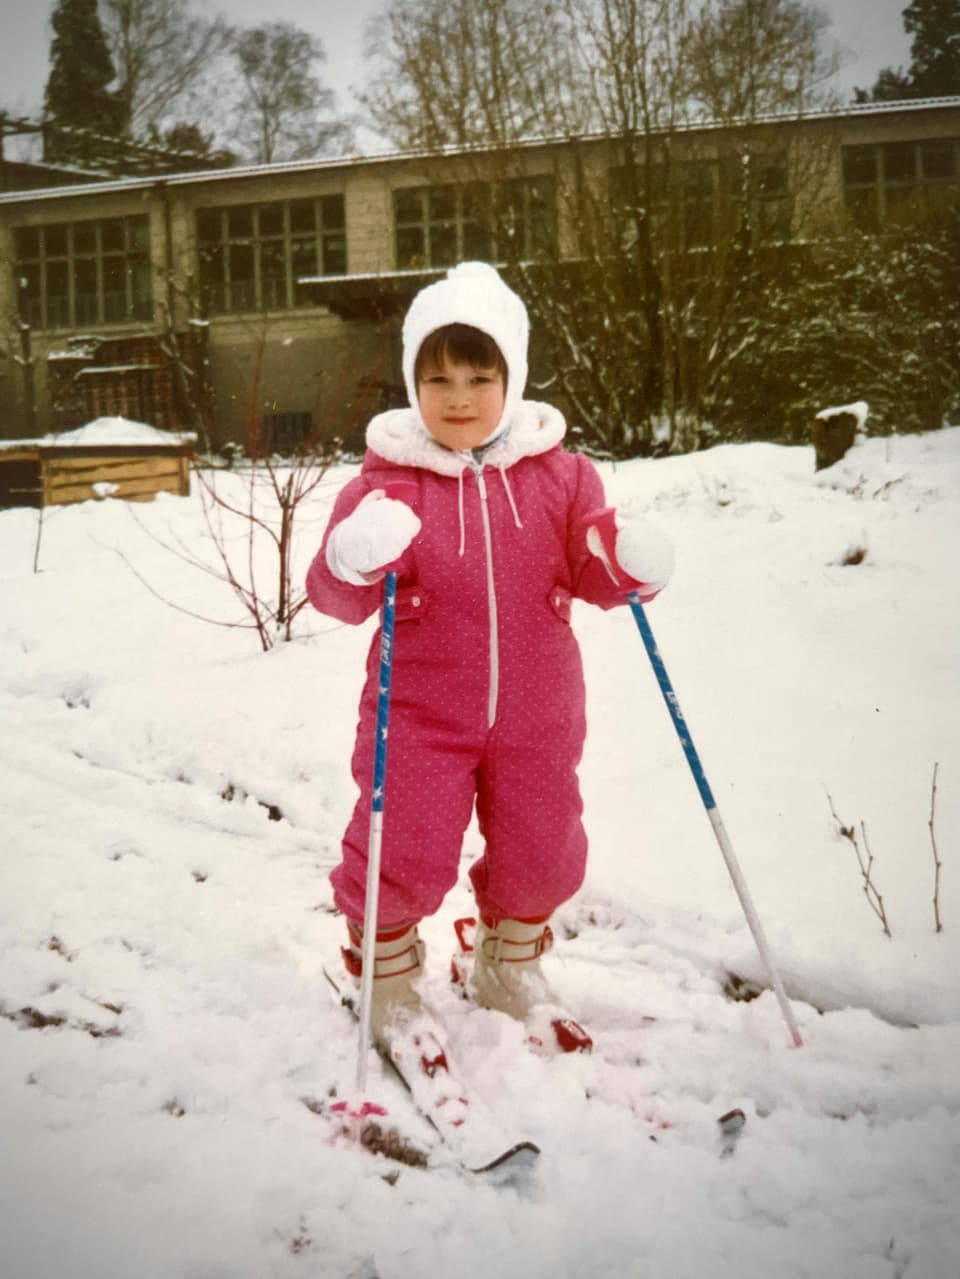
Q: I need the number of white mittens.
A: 2